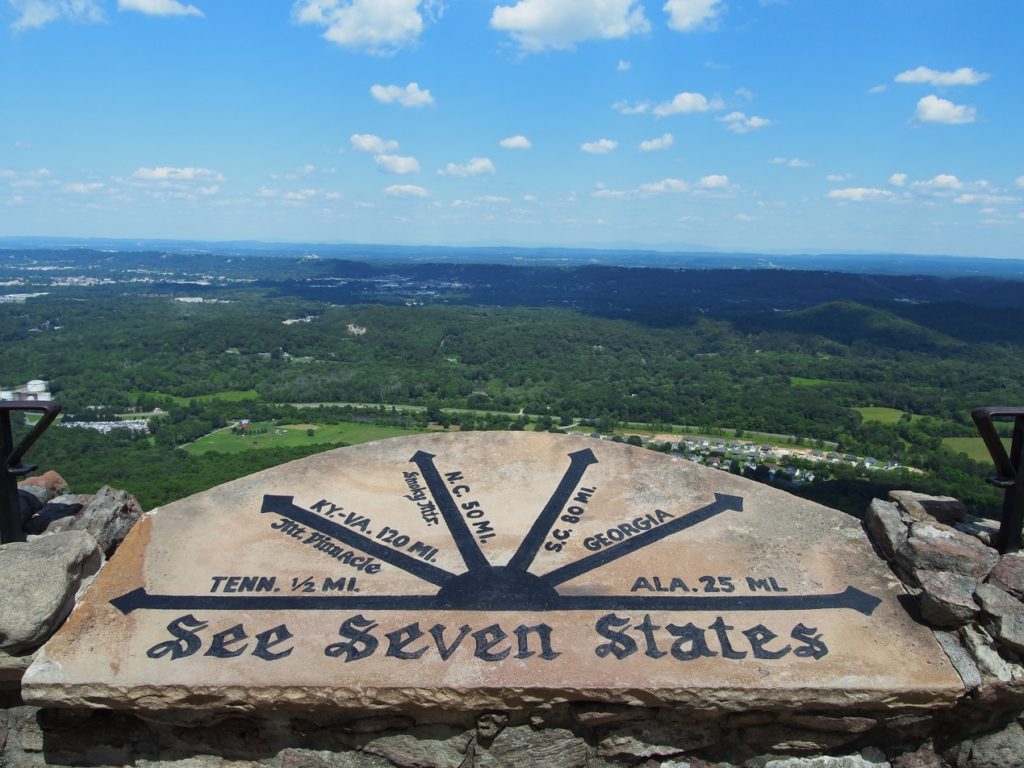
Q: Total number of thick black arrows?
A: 6